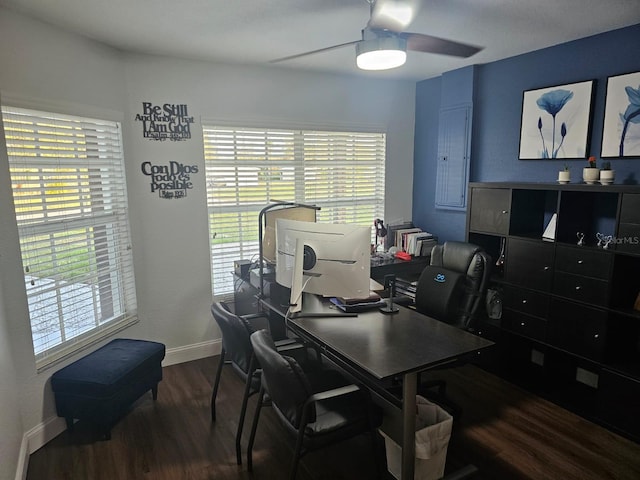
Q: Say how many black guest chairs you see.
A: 2